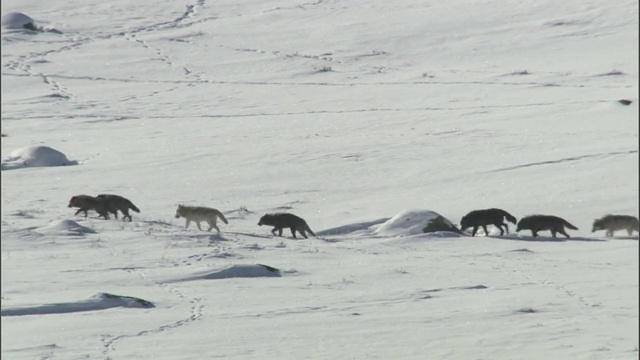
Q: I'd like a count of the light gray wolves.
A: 2